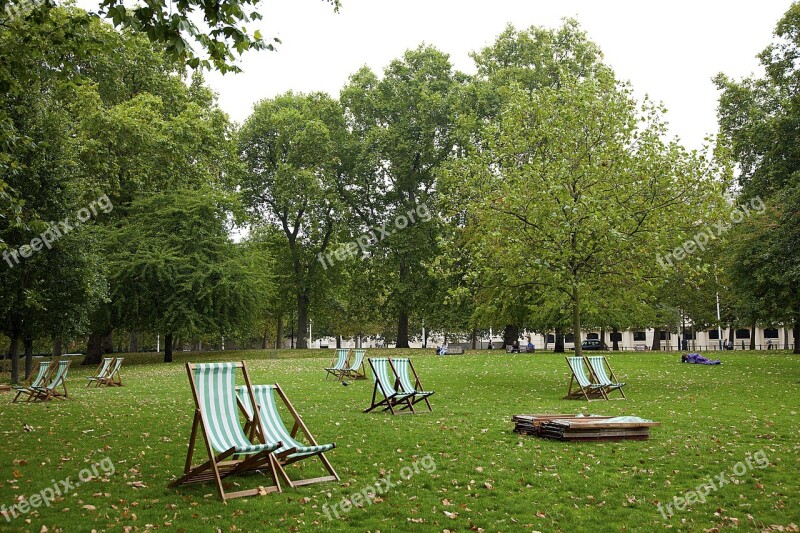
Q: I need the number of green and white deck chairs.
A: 12